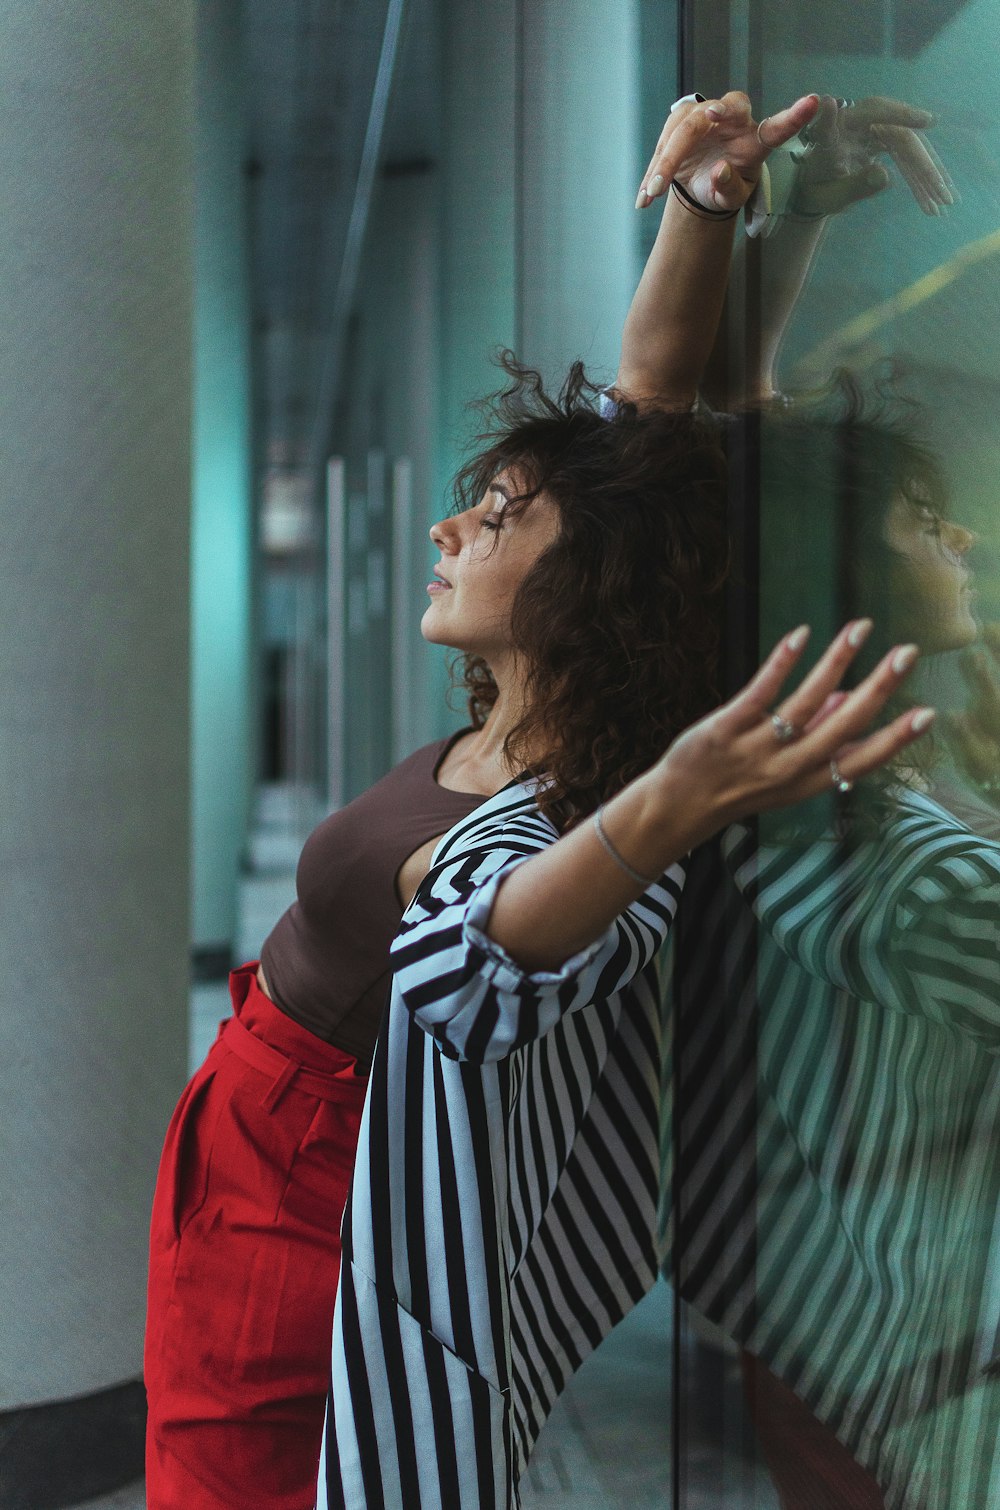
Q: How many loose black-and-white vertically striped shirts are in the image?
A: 1